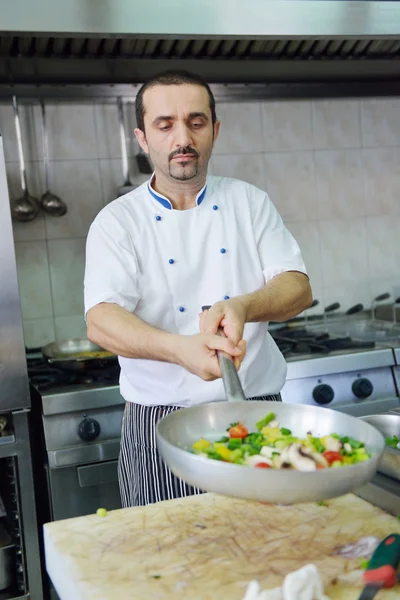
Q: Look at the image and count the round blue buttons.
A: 6